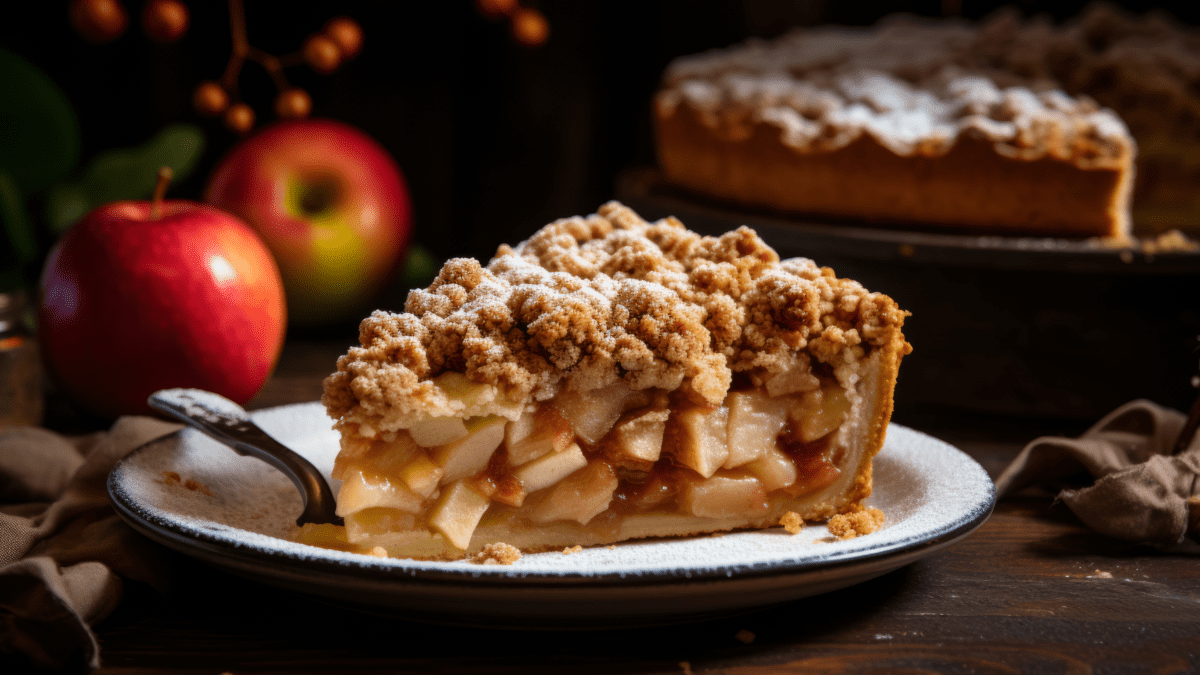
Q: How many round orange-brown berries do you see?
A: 9